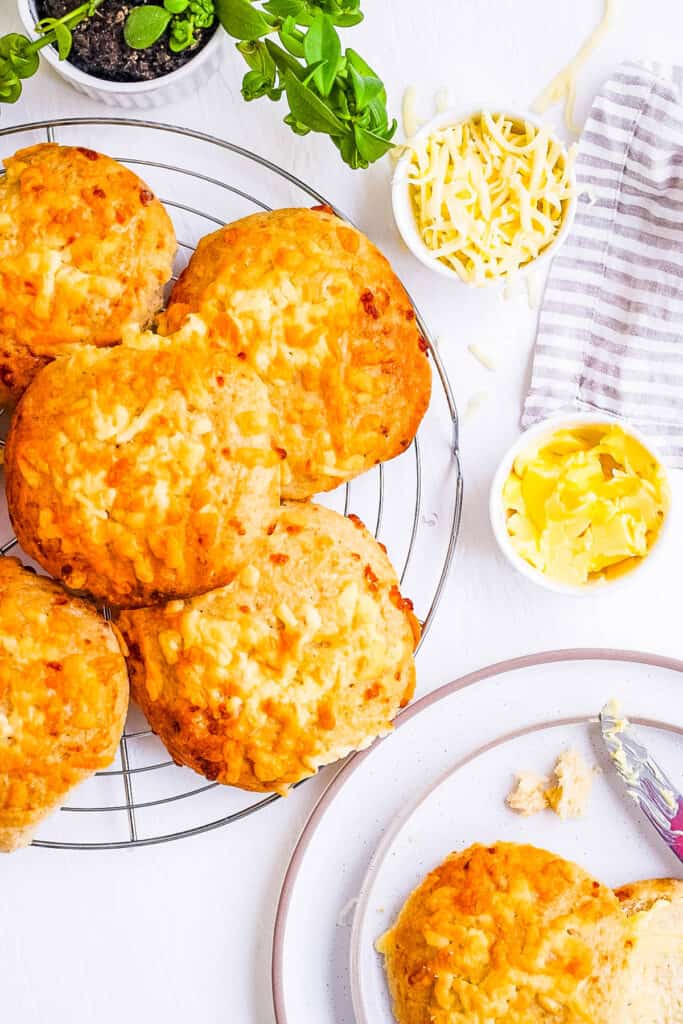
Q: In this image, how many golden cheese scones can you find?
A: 6